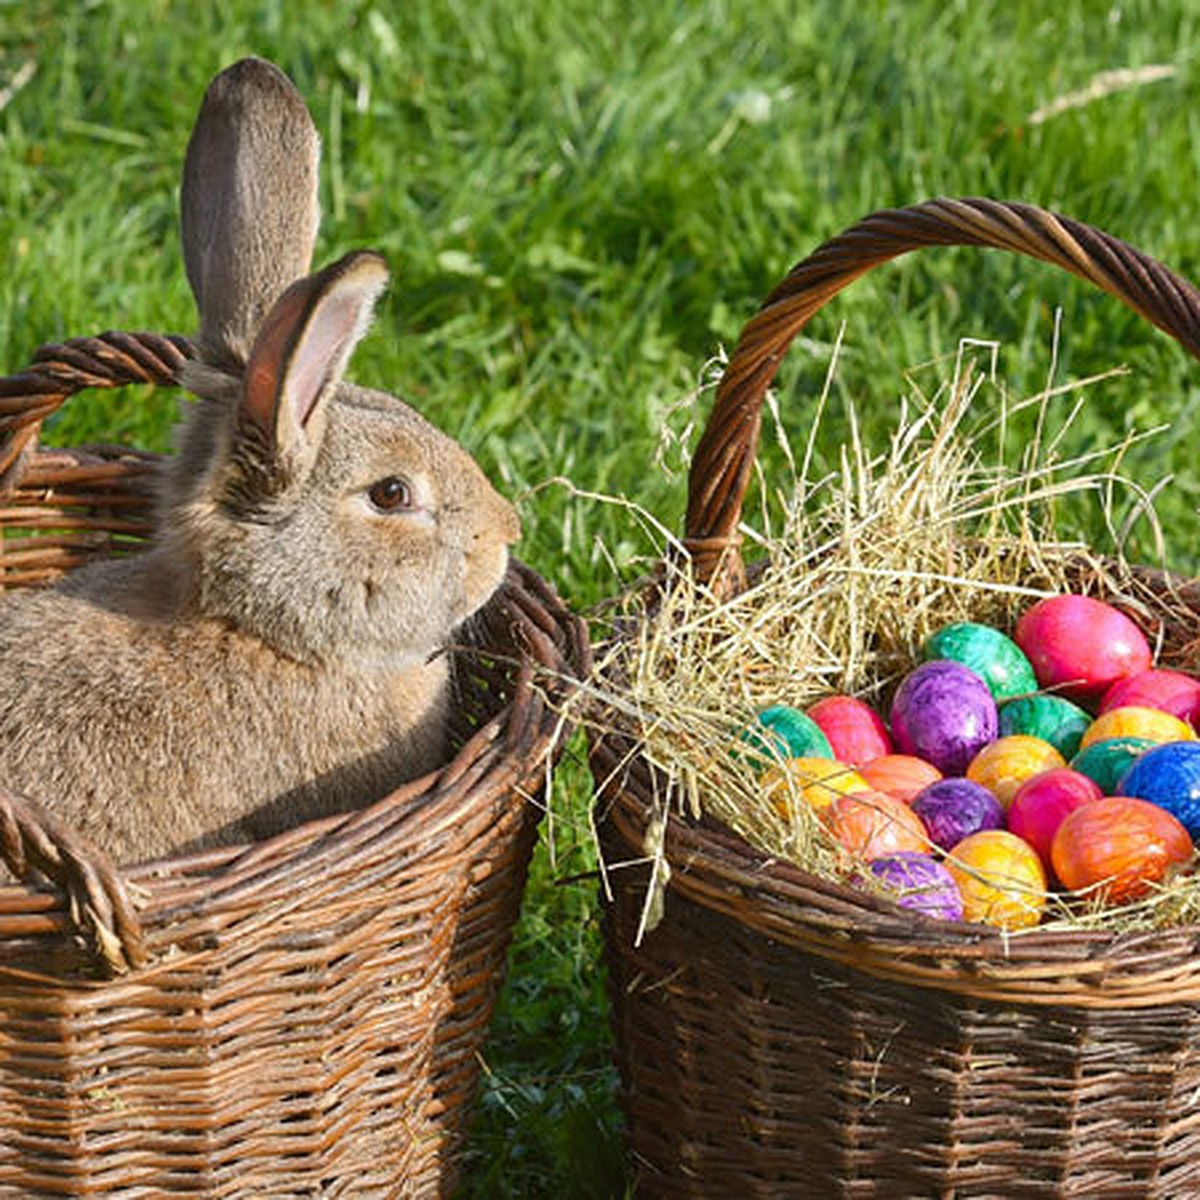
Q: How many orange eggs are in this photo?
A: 3